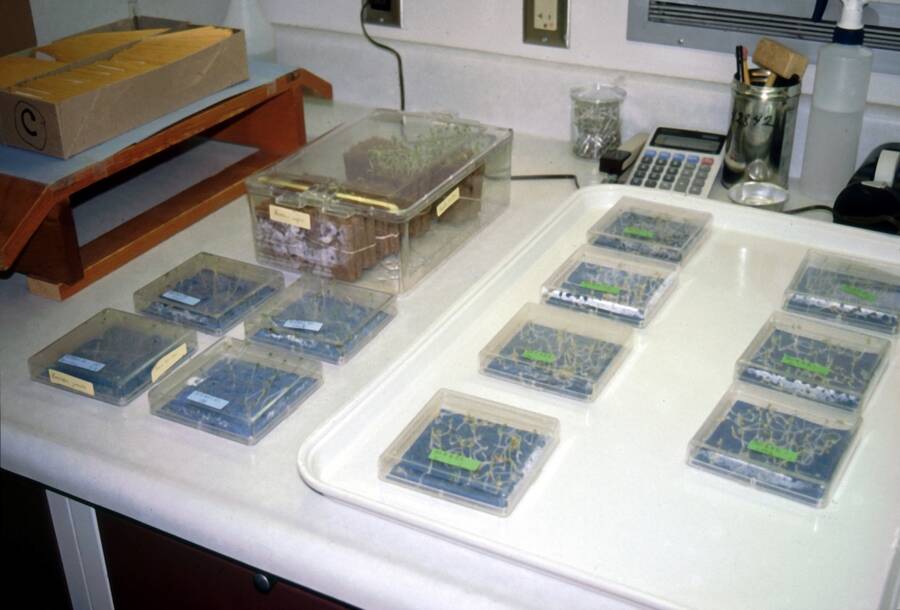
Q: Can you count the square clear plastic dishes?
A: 11